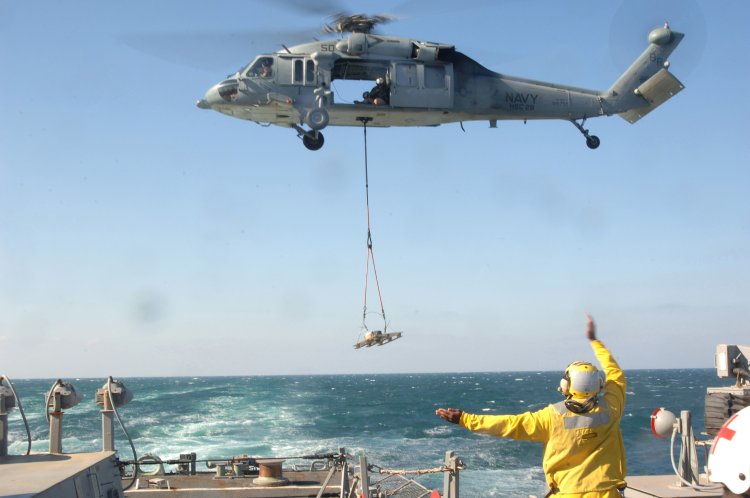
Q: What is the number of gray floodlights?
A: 3